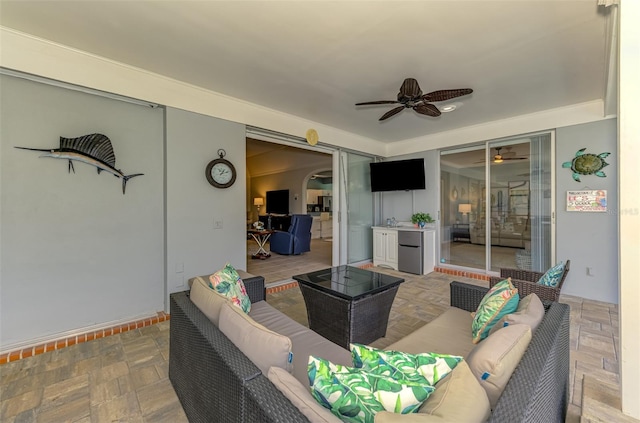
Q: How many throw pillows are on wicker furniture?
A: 5